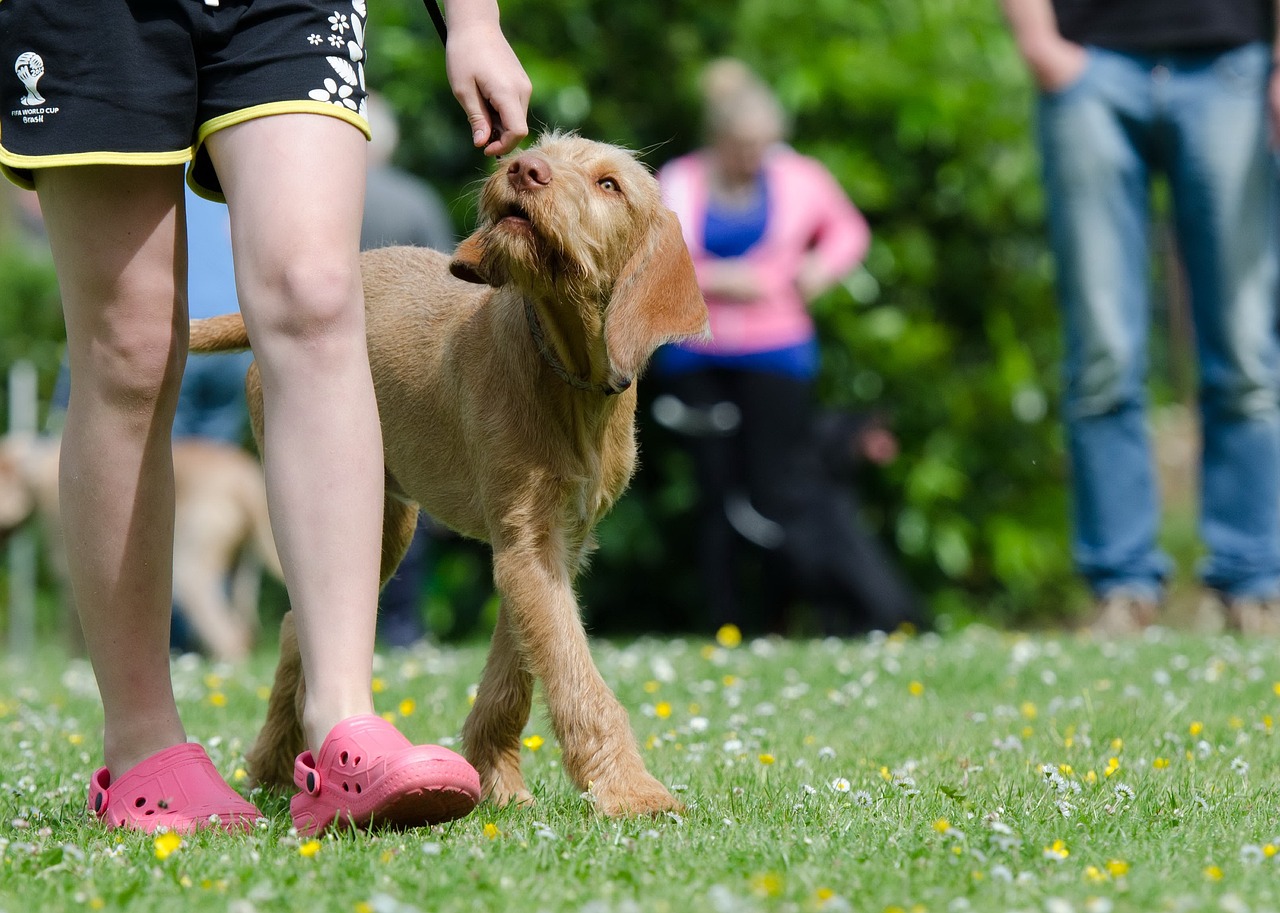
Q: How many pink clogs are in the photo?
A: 2